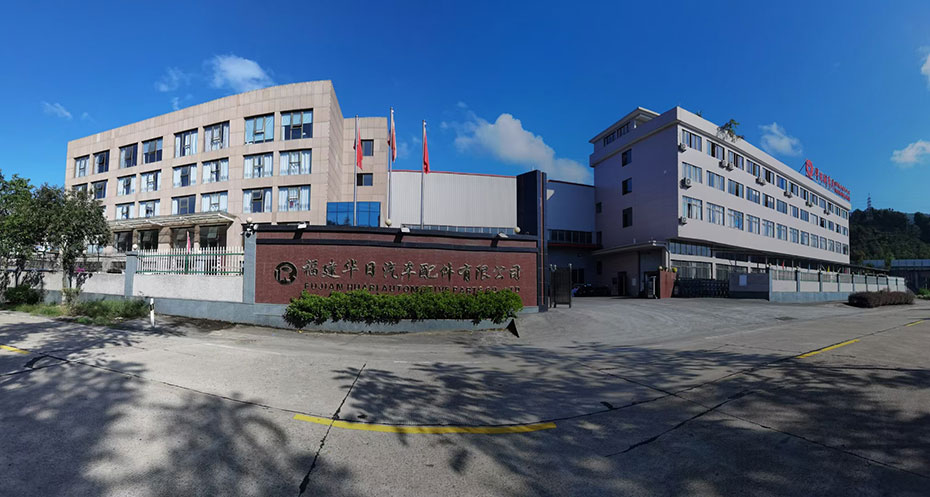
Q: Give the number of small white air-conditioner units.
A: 13